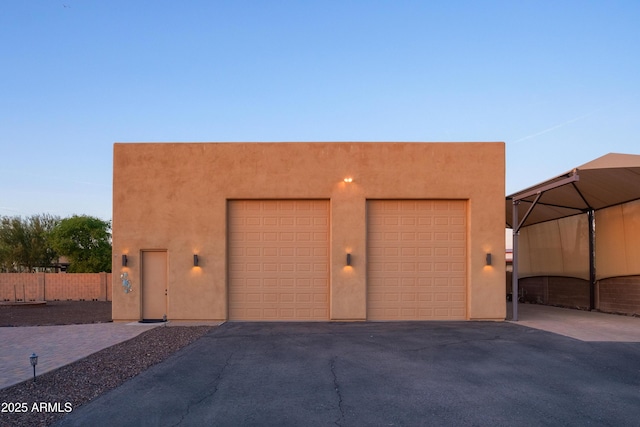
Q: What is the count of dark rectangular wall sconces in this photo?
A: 4